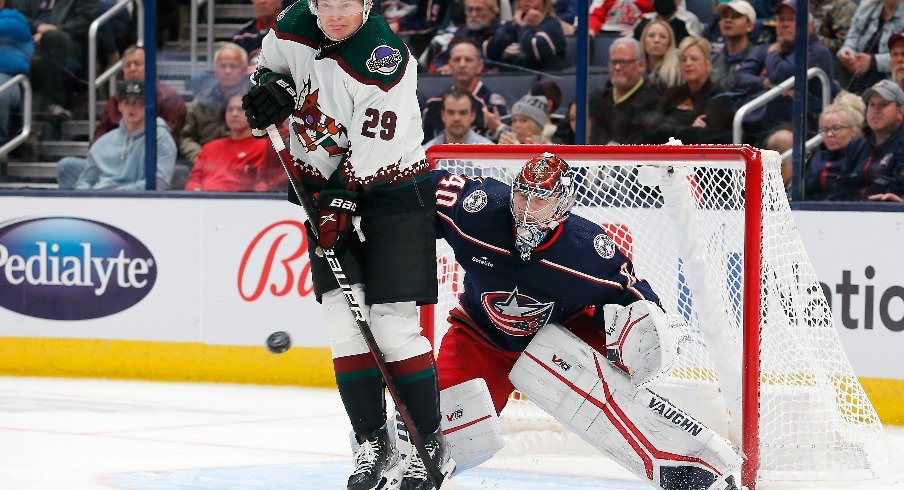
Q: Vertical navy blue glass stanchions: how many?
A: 3